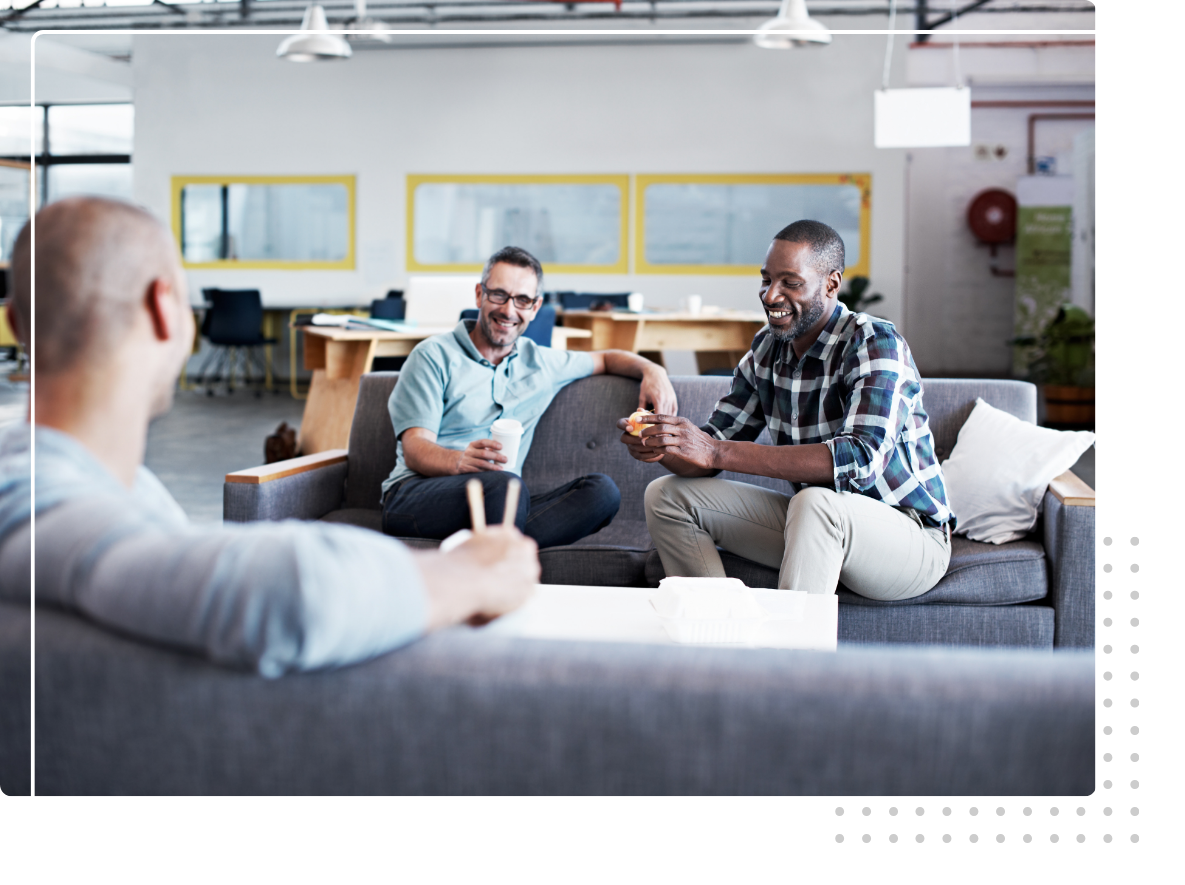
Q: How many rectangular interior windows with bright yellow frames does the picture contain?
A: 3